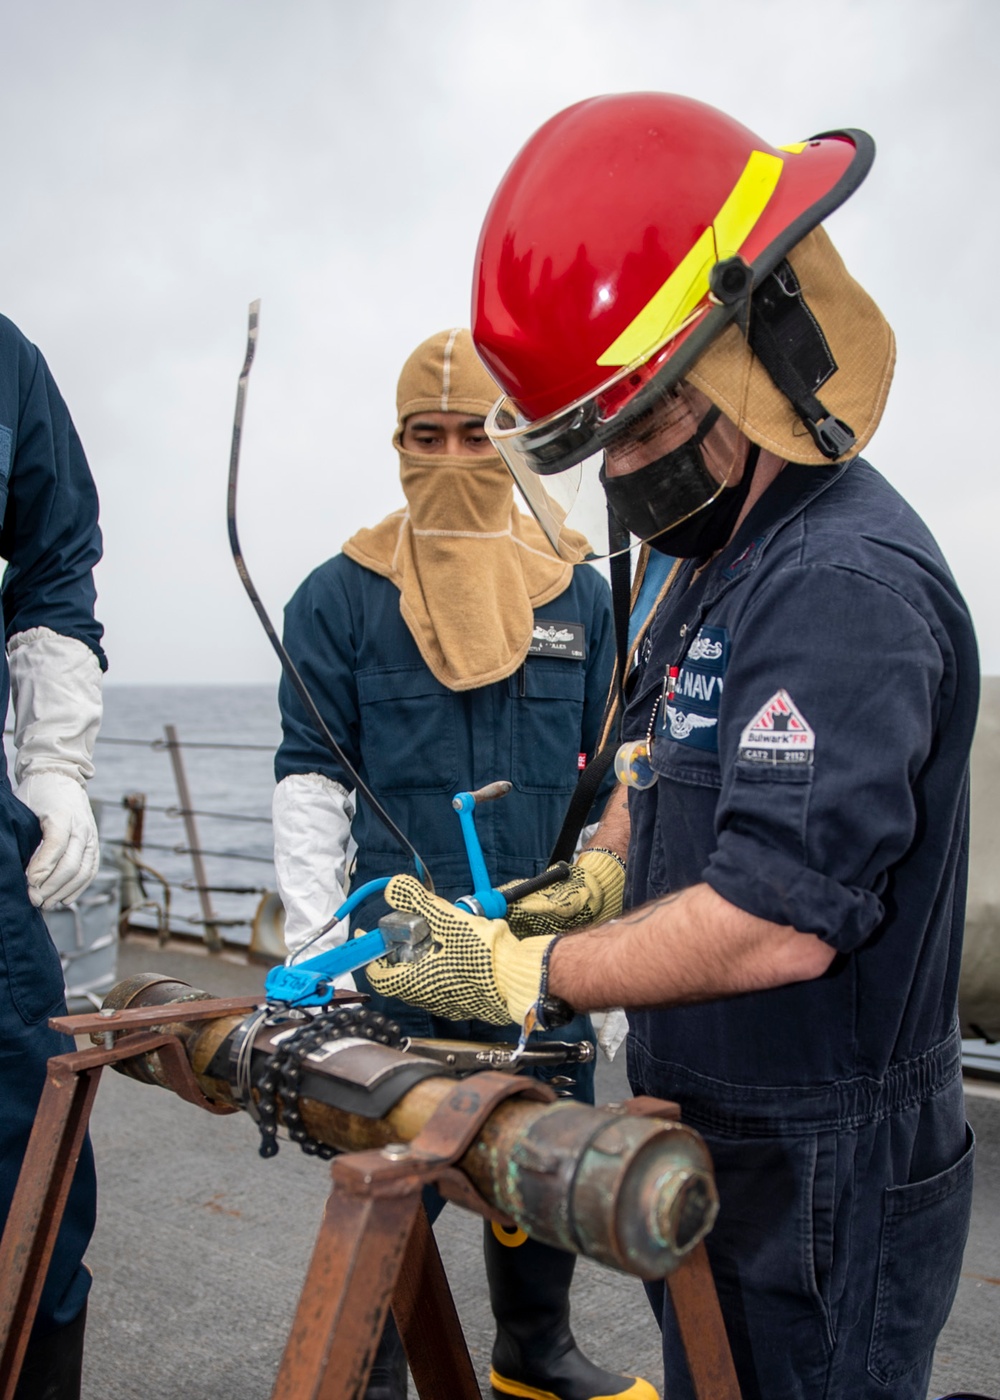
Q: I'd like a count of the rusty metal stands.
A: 2